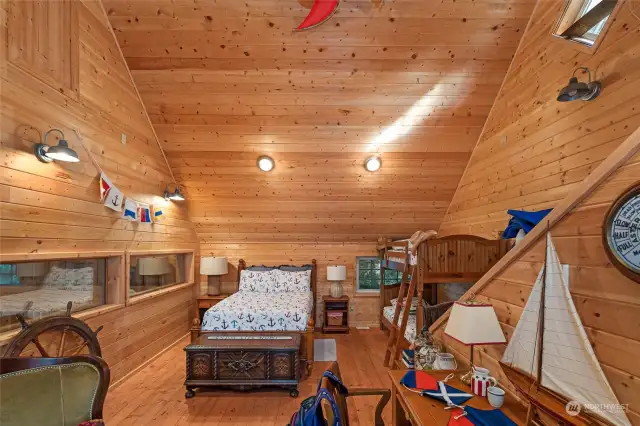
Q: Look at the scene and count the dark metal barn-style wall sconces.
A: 3